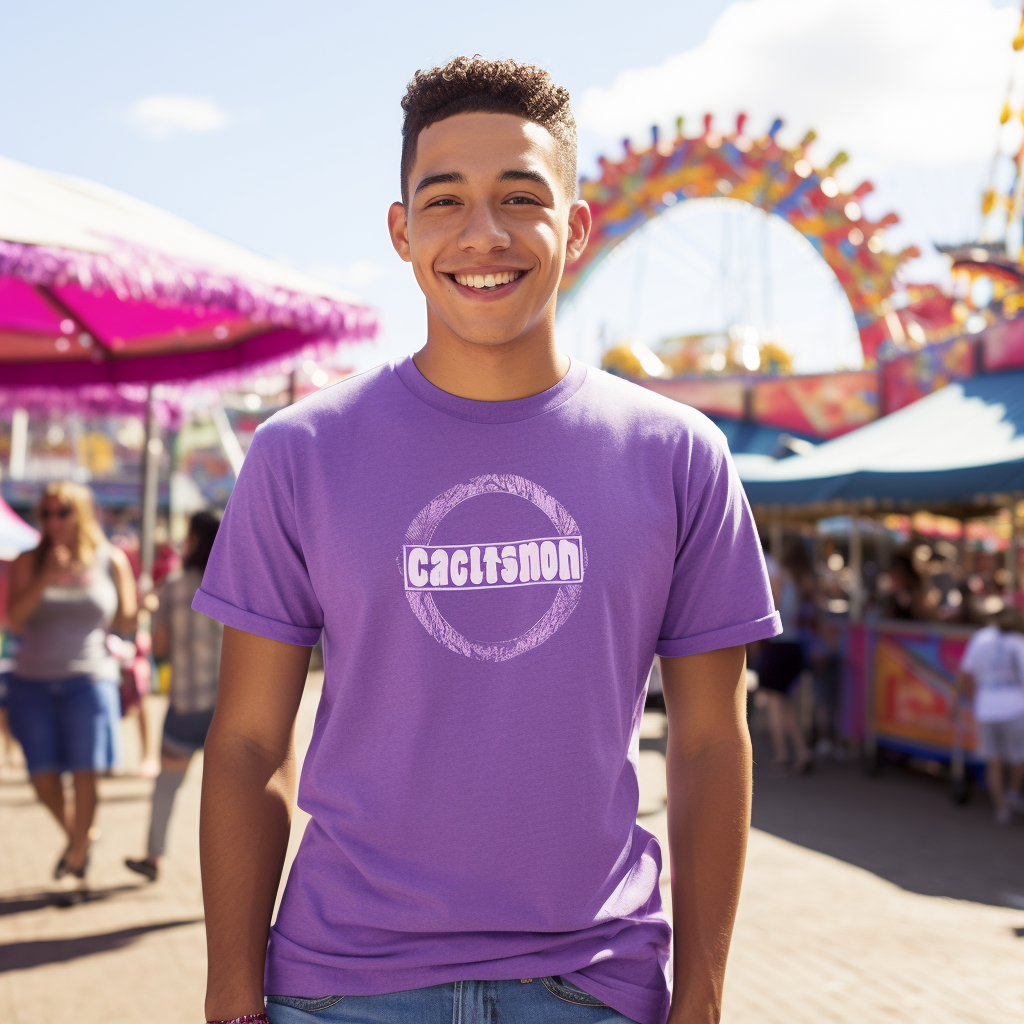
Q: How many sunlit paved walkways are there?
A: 1